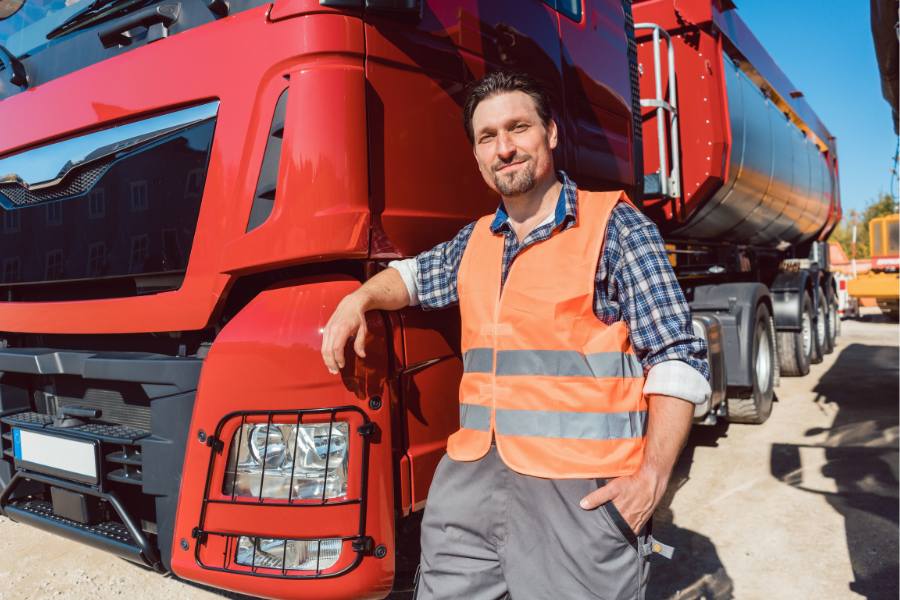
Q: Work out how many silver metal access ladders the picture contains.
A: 1